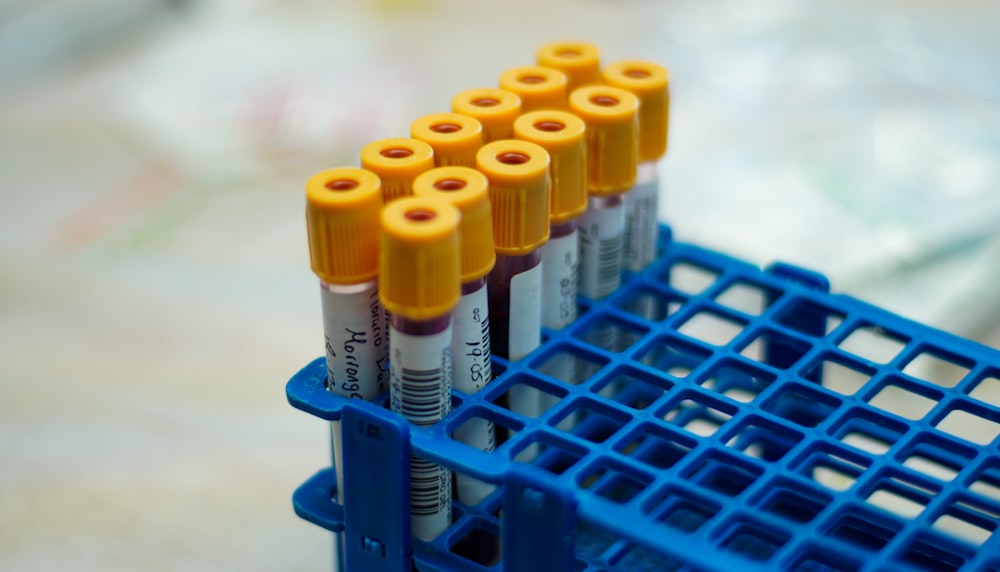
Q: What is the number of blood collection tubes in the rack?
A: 12